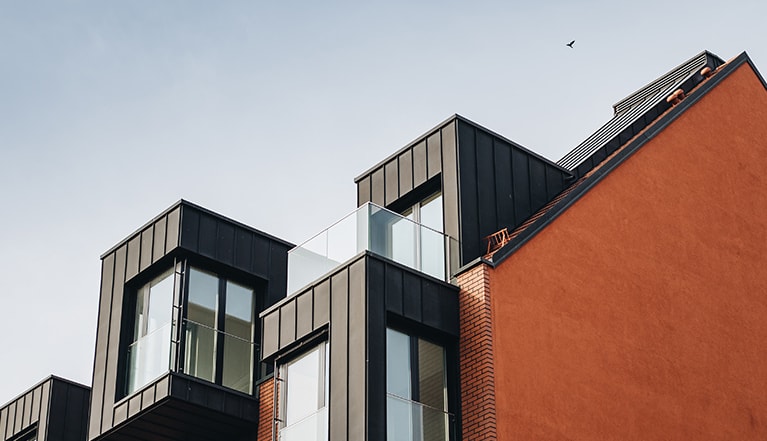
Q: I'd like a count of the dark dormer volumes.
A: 4